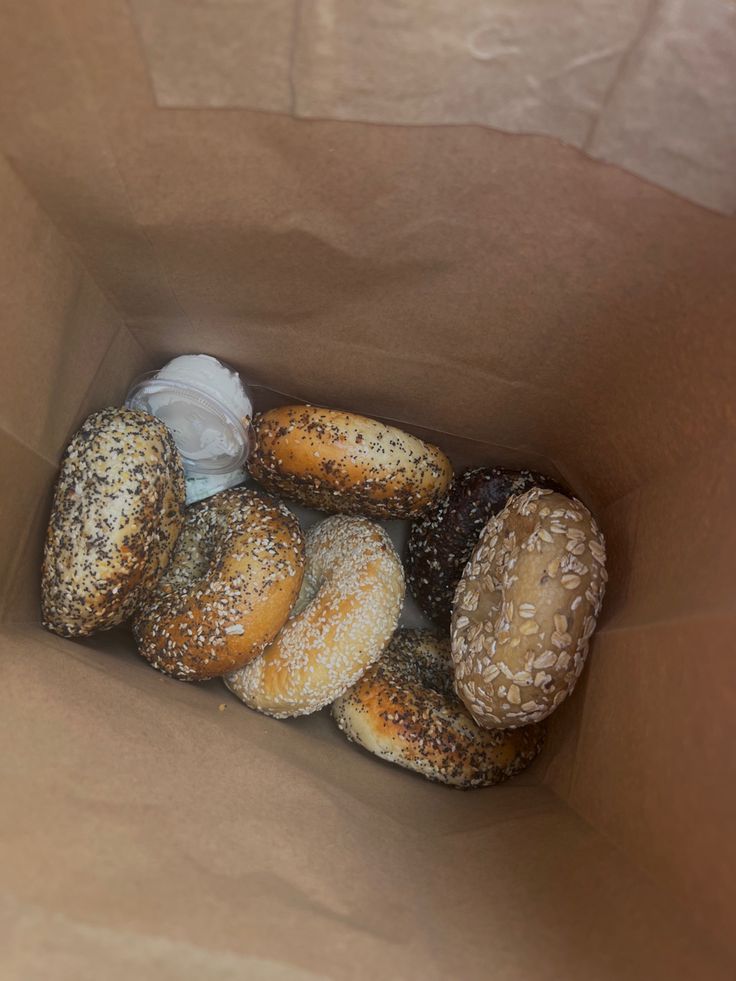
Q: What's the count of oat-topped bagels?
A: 1